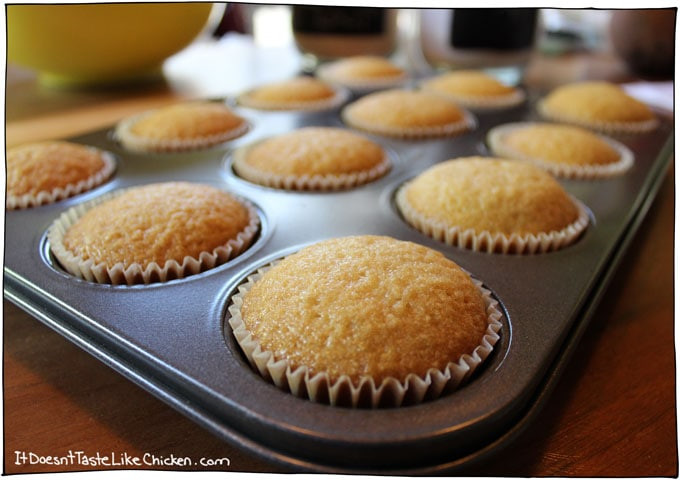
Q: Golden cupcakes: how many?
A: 12